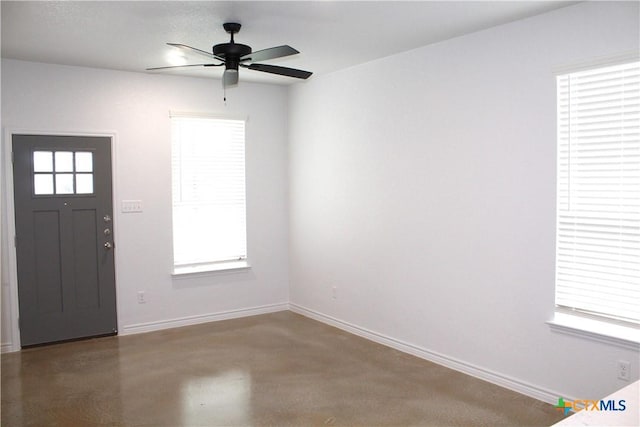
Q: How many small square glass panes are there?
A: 6